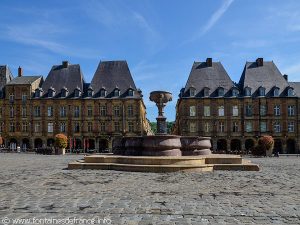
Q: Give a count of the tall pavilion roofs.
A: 4